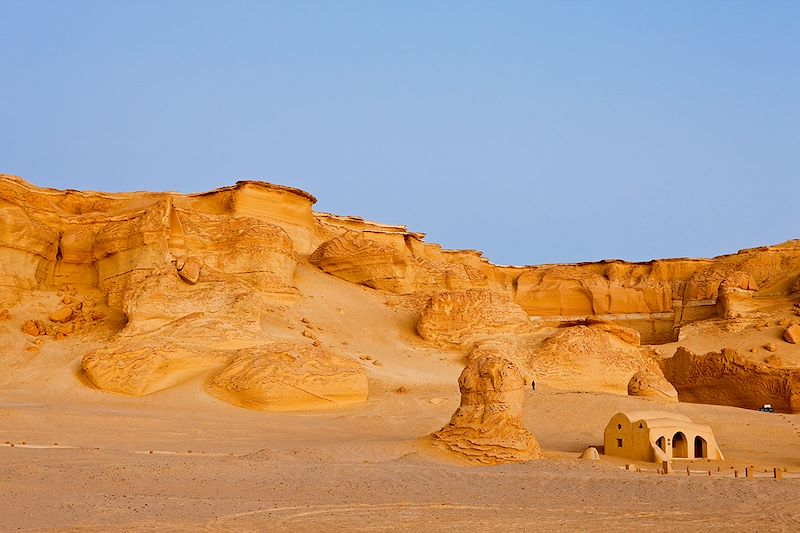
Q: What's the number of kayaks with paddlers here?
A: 0